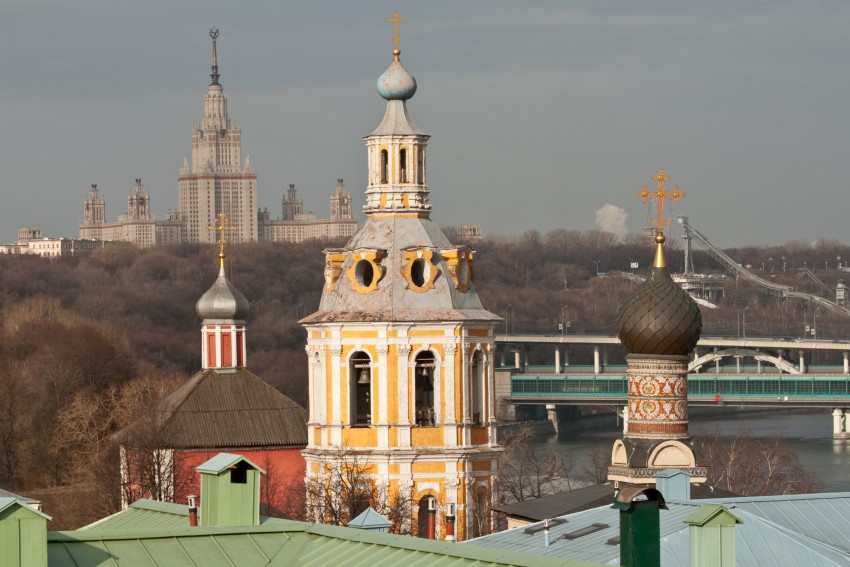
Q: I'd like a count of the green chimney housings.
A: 4